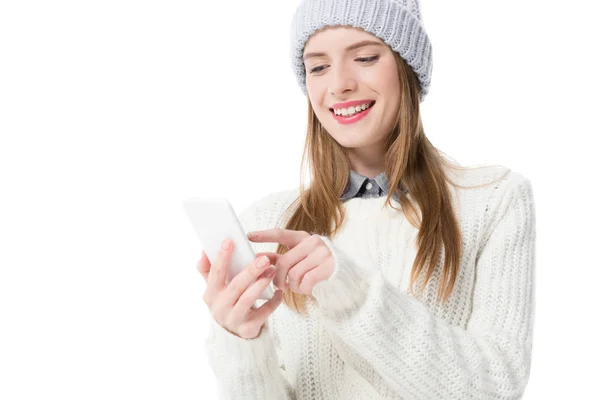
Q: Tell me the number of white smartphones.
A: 1